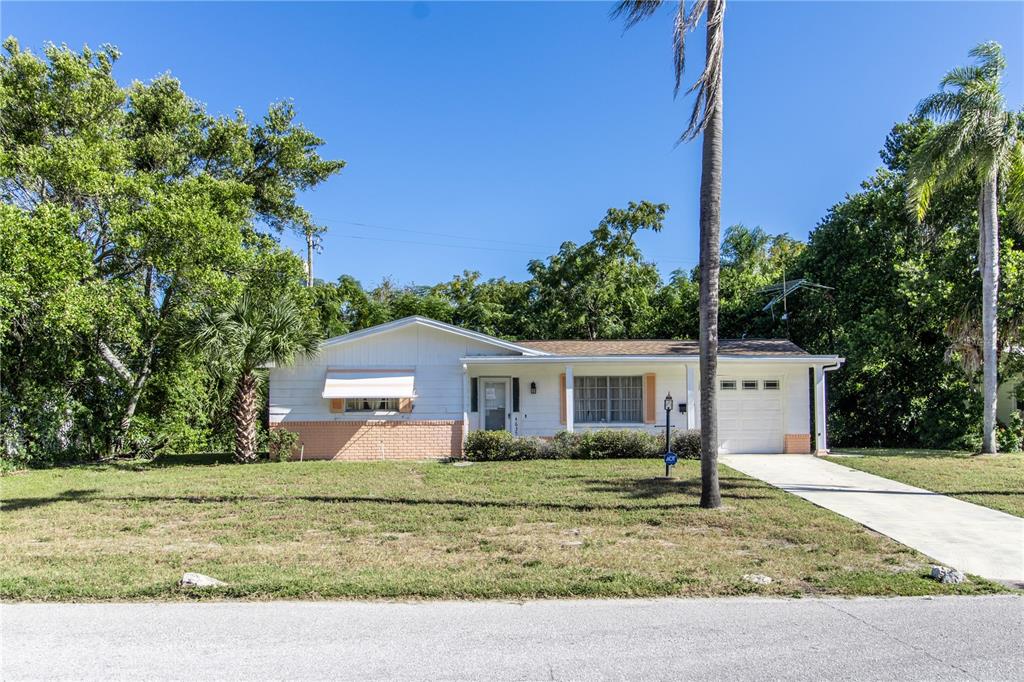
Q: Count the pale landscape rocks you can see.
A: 3